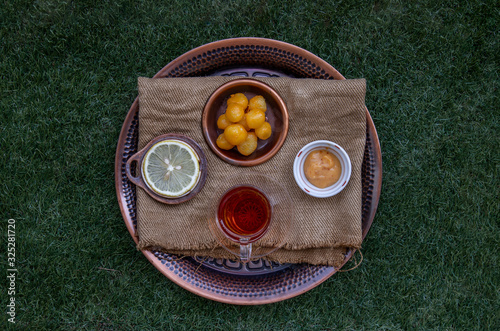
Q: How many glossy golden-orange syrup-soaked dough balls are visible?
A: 10